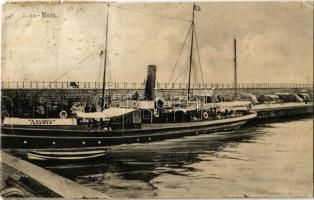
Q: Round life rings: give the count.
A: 2